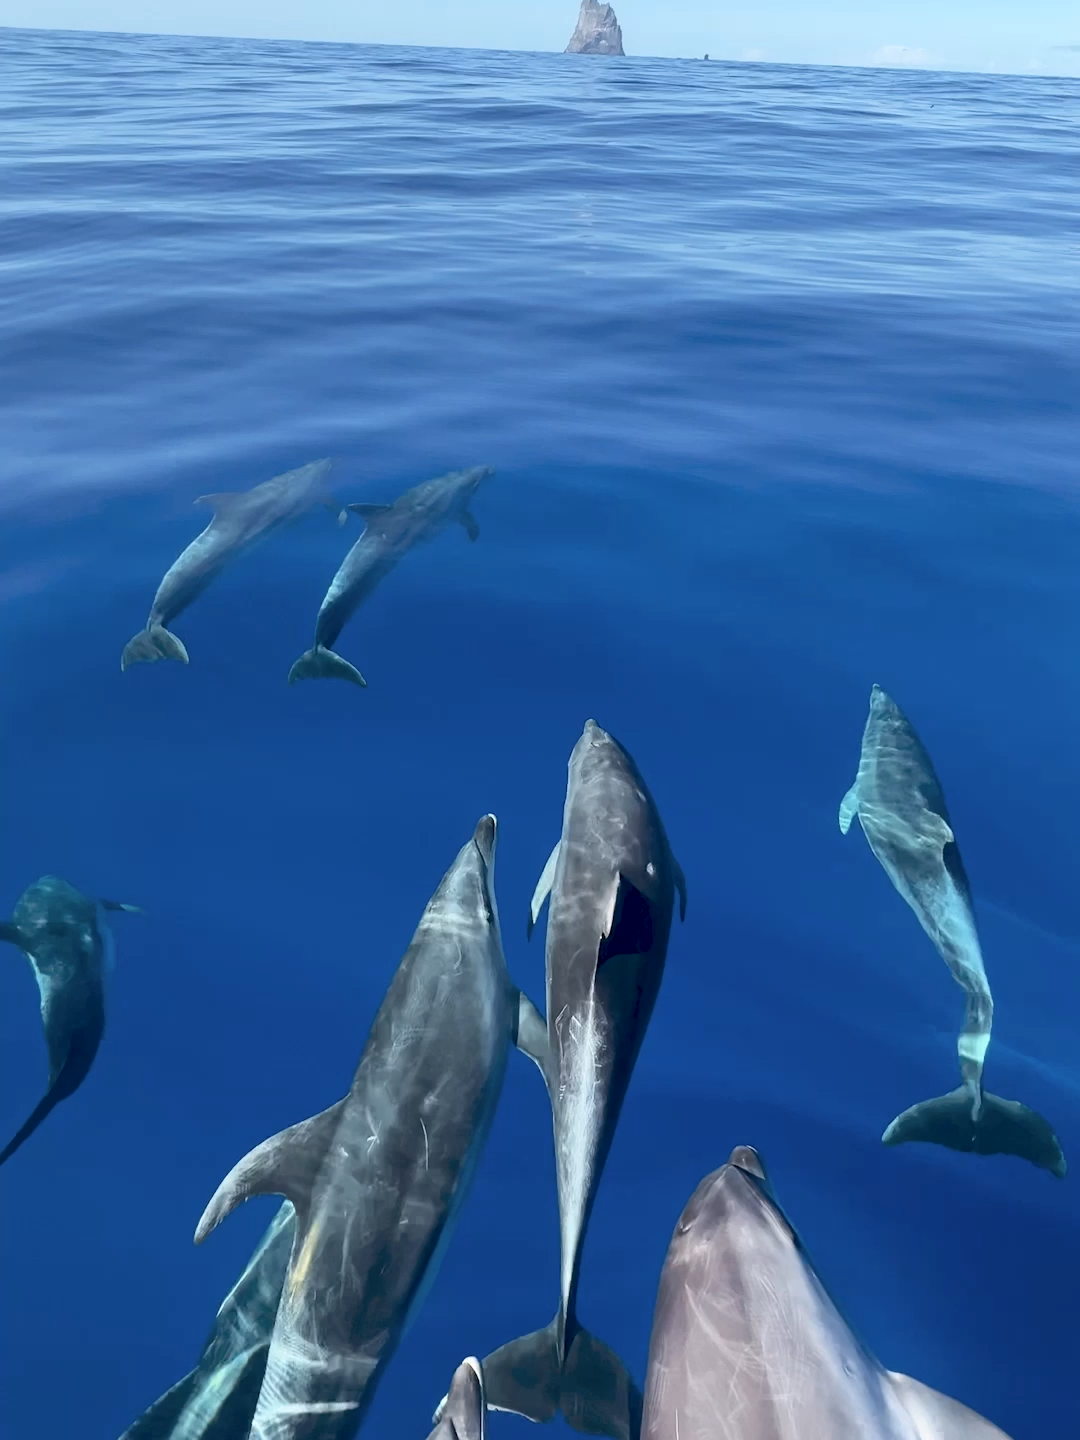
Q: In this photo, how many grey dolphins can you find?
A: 9